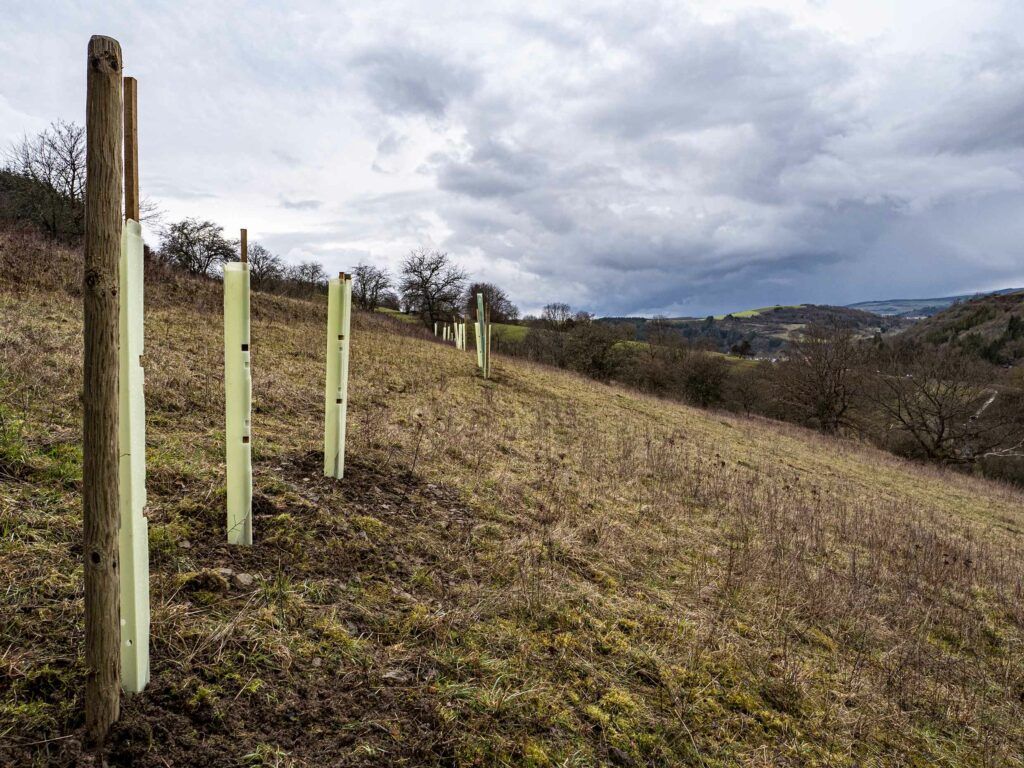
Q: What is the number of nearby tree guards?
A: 3